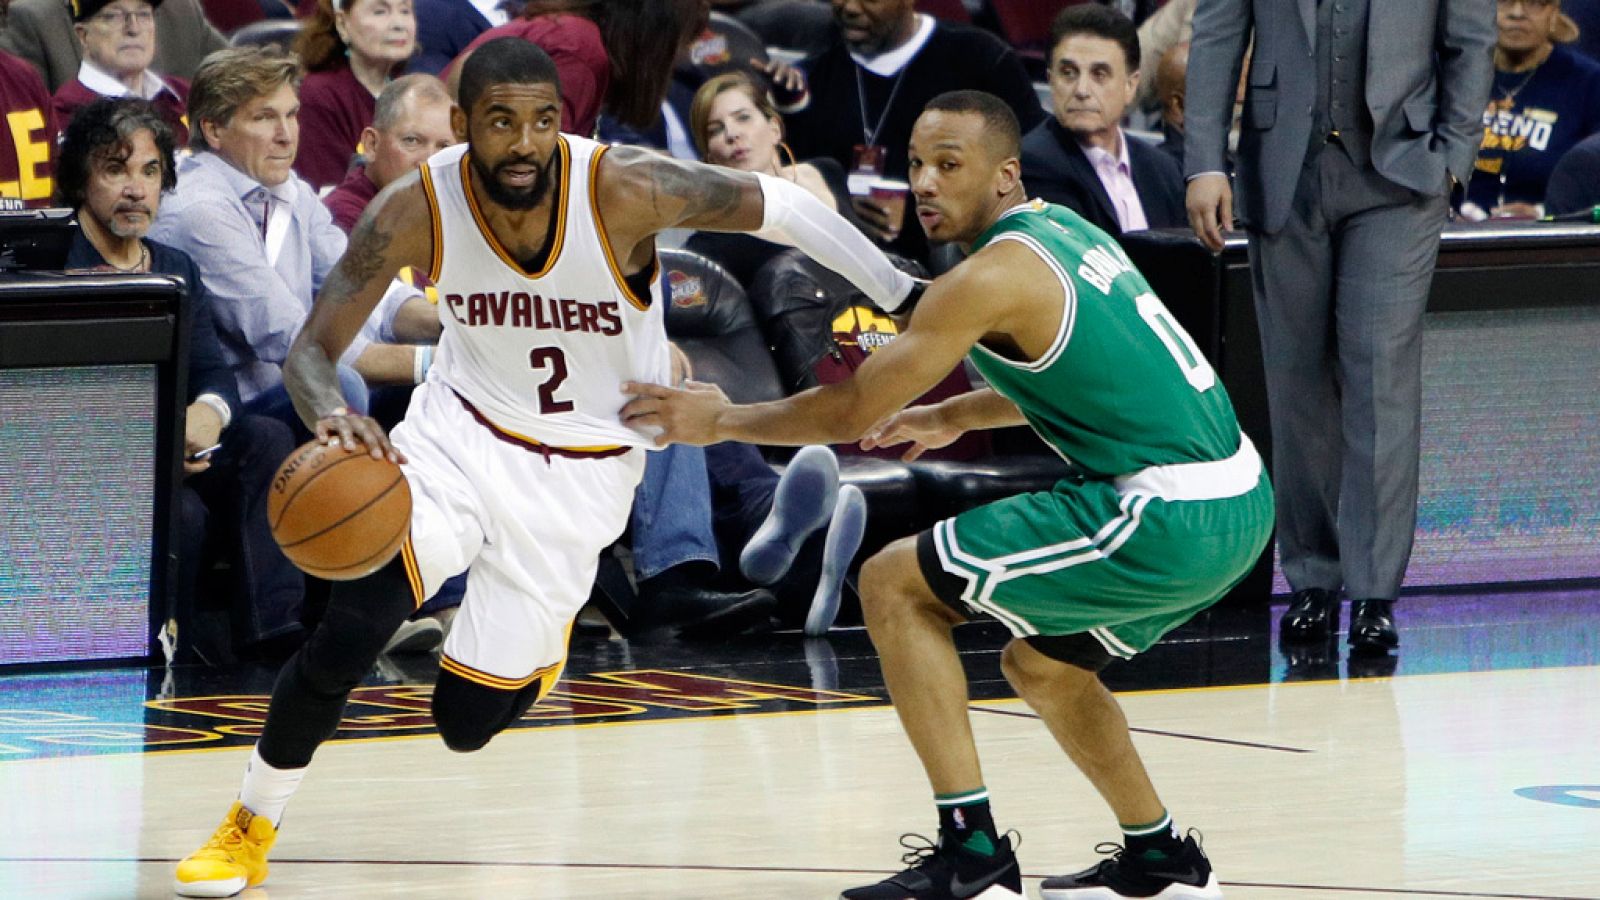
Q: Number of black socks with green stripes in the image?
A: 2